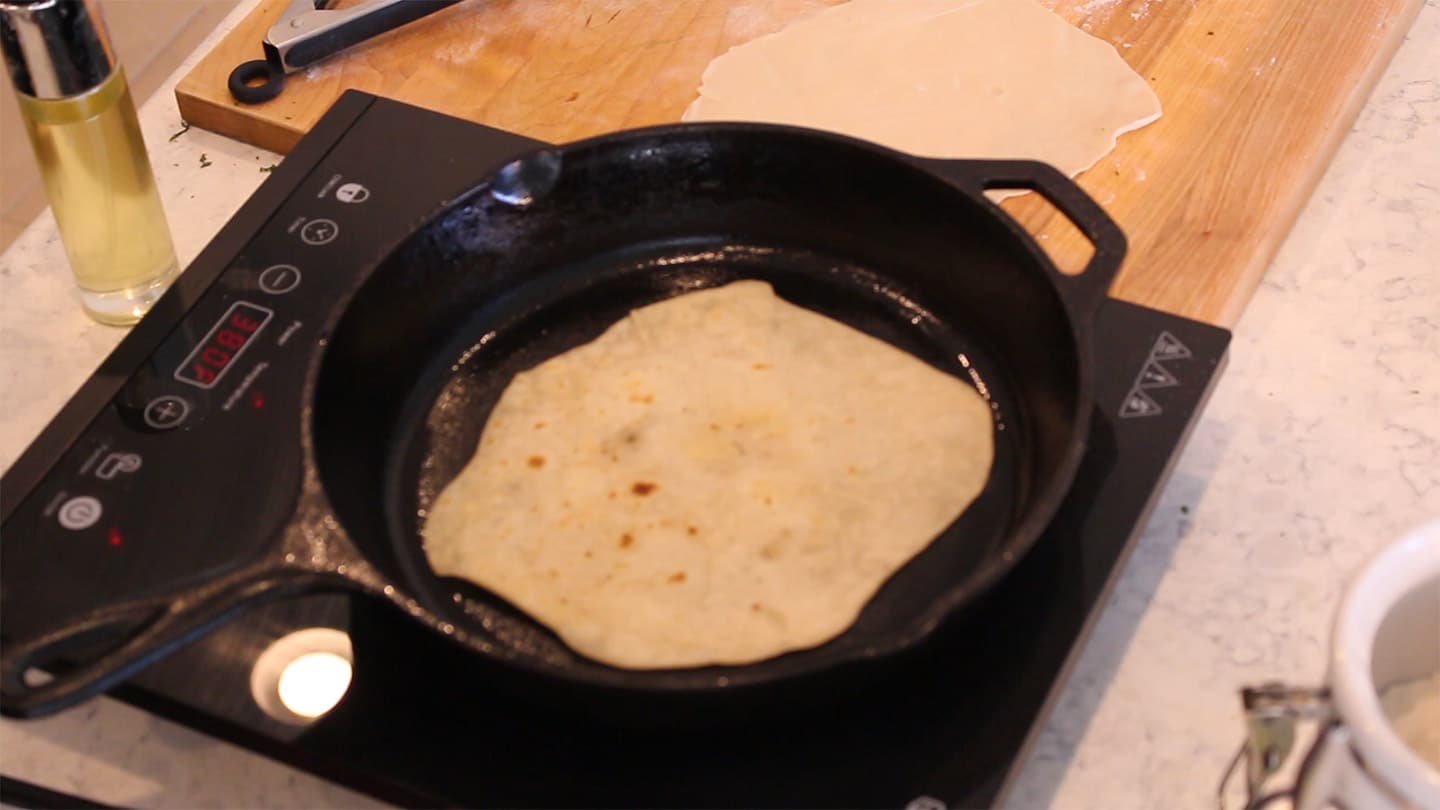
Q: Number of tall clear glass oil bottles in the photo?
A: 1